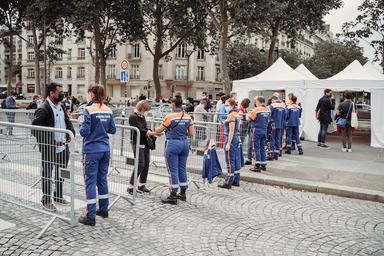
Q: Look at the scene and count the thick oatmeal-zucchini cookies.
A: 0